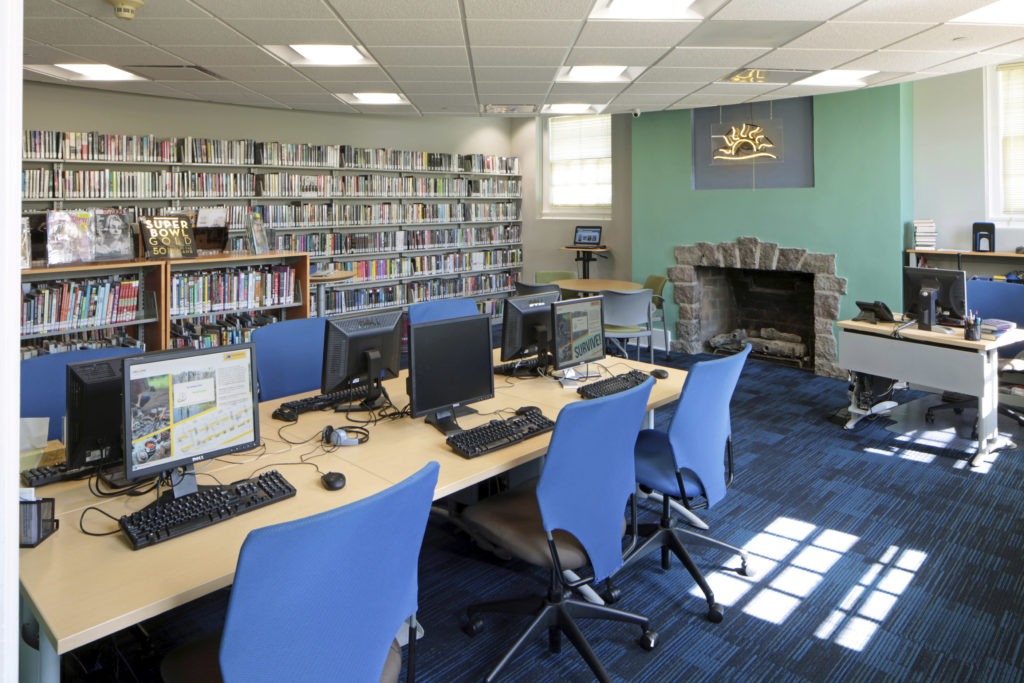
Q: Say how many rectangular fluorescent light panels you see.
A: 8